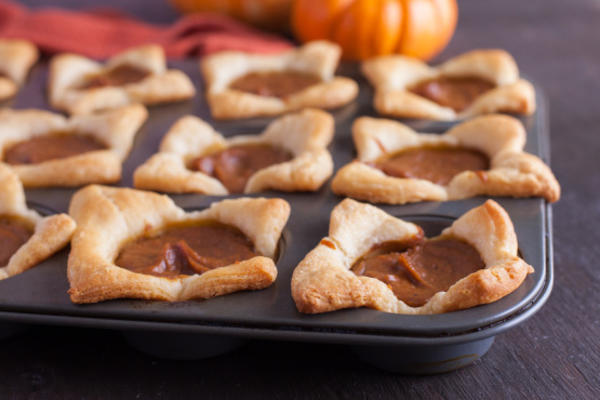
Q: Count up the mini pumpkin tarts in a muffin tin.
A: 10